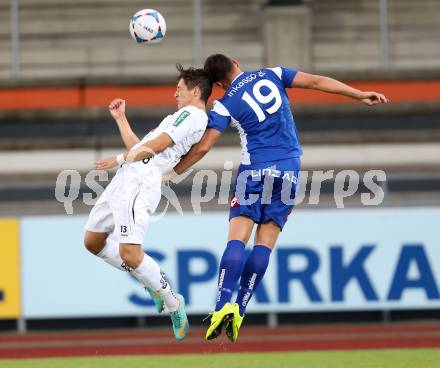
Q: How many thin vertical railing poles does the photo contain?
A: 3